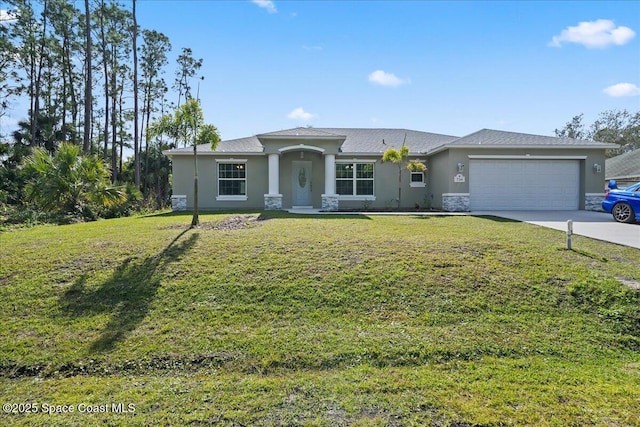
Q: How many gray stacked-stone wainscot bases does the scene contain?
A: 5